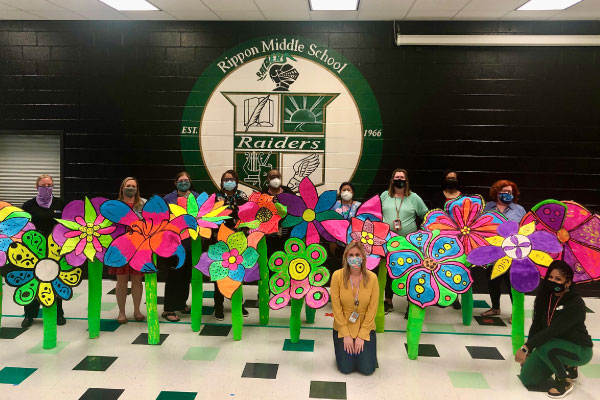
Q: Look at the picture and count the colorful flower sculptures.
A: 14